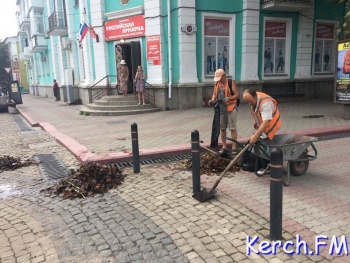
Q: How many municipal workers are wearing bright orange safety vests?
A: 2